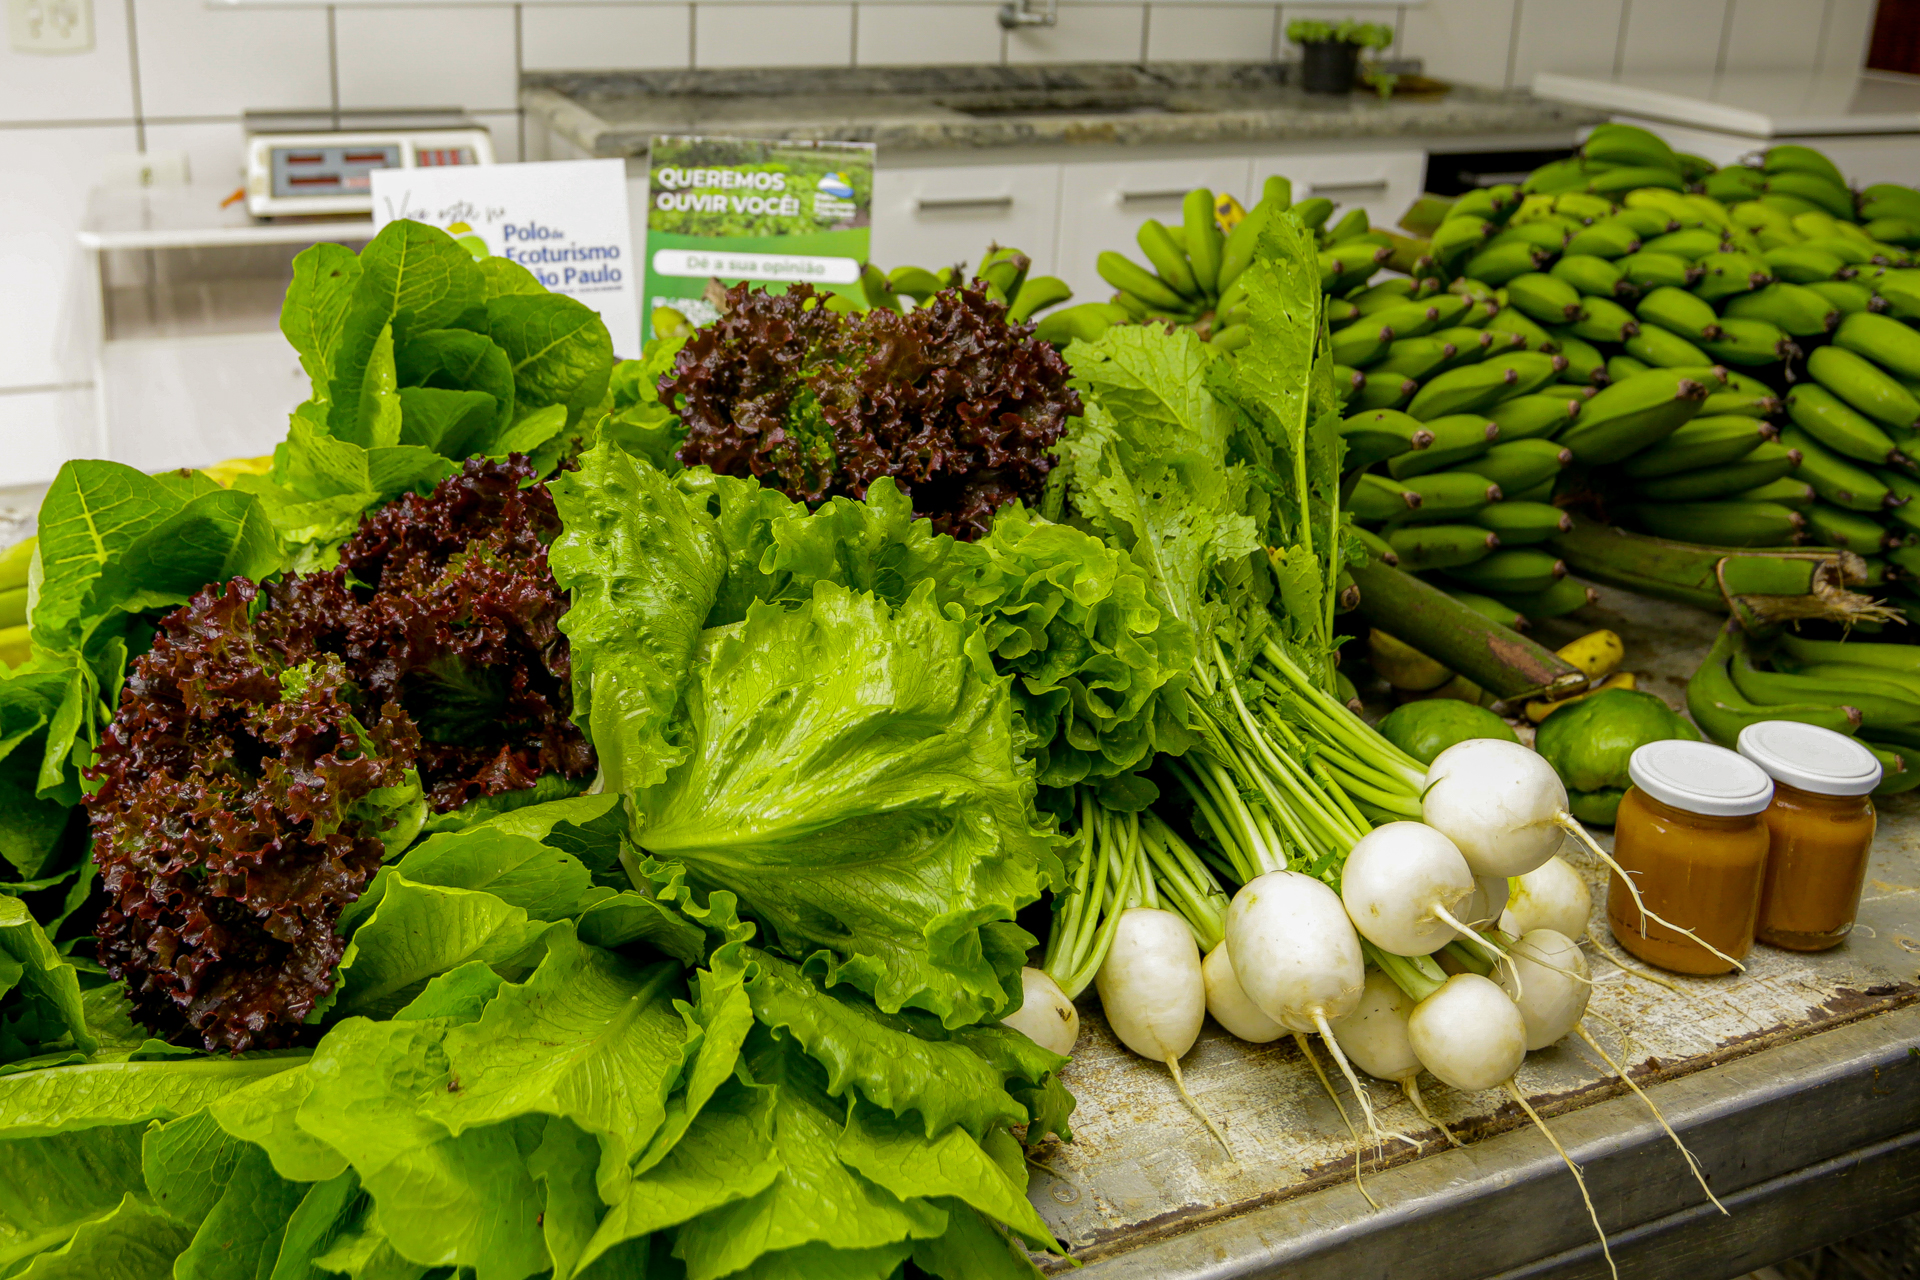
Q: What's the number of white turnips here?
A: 11